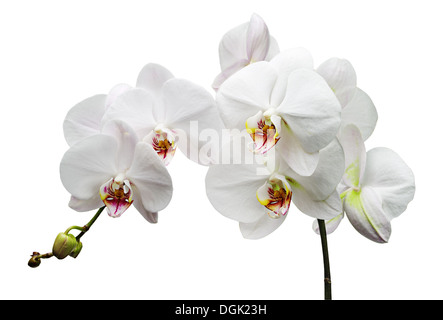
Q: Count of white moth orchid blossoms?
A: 8